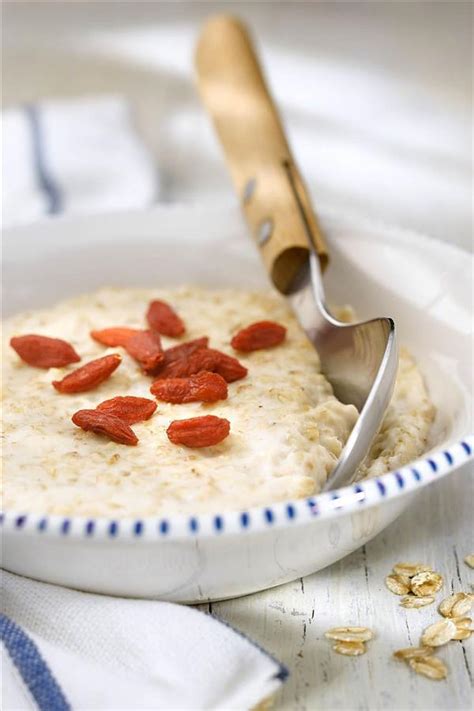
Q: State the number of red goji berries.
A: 12